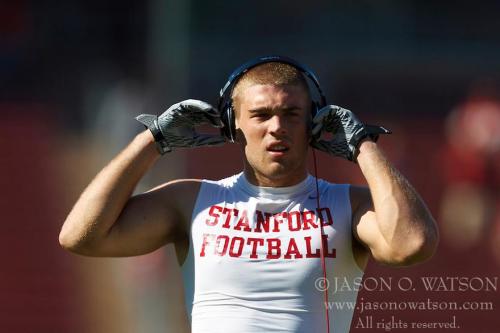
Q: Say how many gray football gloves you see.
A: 2